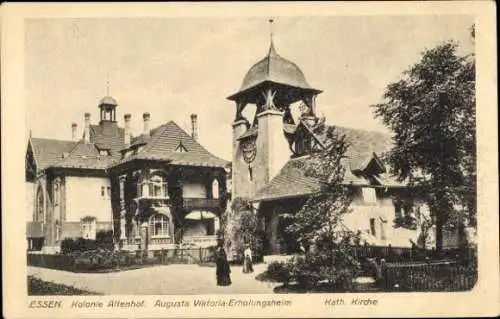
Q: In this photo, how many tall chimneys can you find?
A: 5